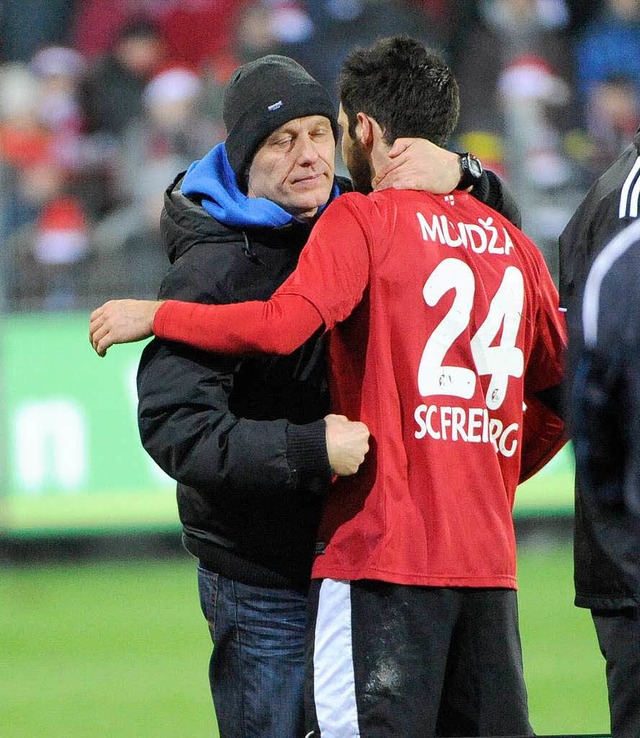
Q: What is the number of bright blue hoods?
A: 1